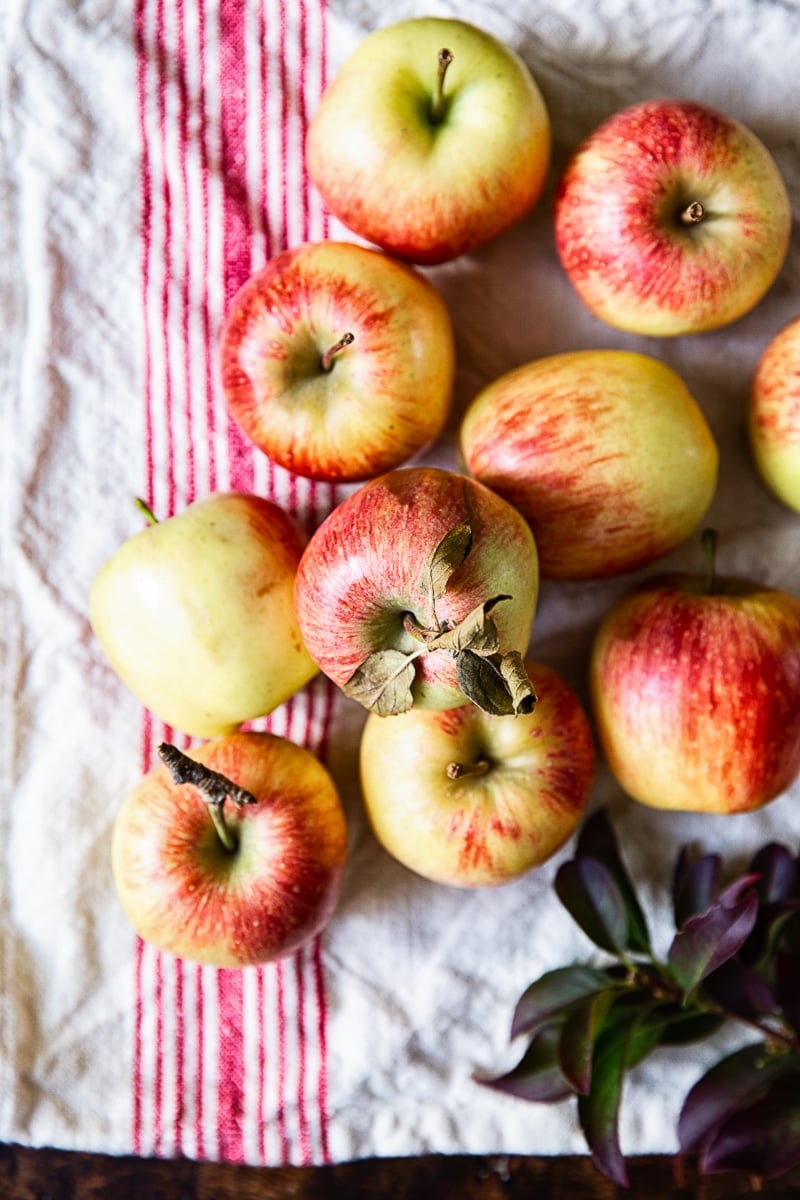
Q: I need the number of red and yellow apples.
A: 10